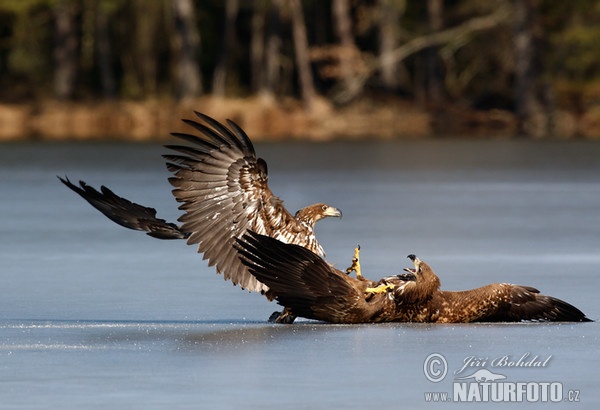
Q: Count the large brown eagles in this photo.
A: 2